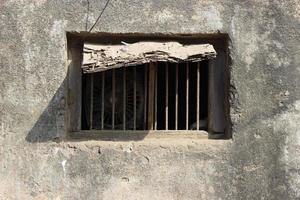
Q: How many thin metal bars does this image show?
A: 11